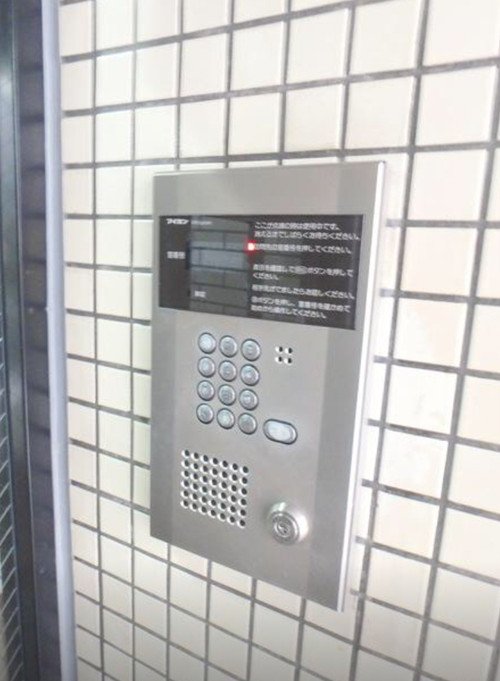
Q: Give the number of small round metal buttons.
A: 12